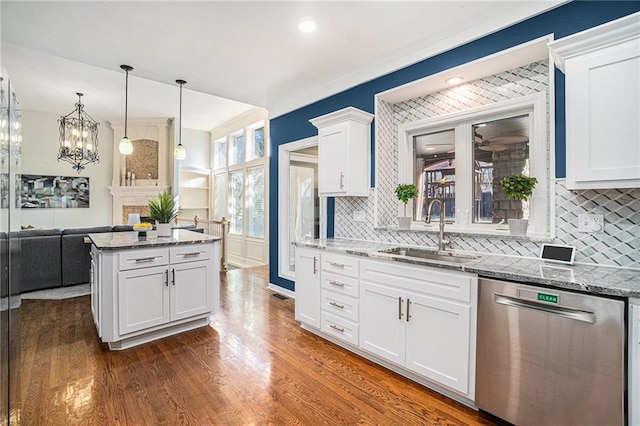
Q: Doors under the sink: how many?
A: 2